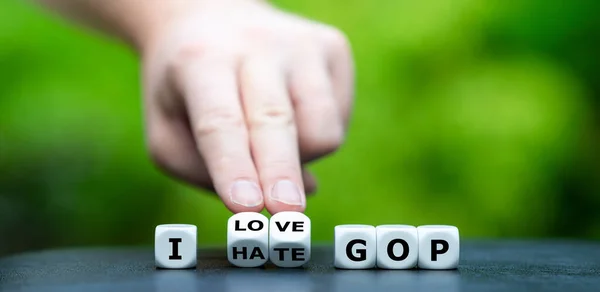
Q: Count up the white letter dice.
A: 6